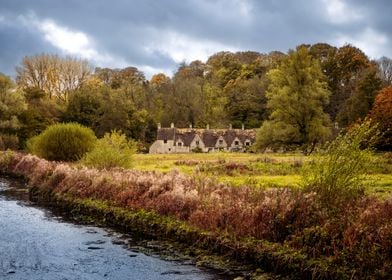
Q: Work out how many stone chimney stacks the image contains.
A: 6